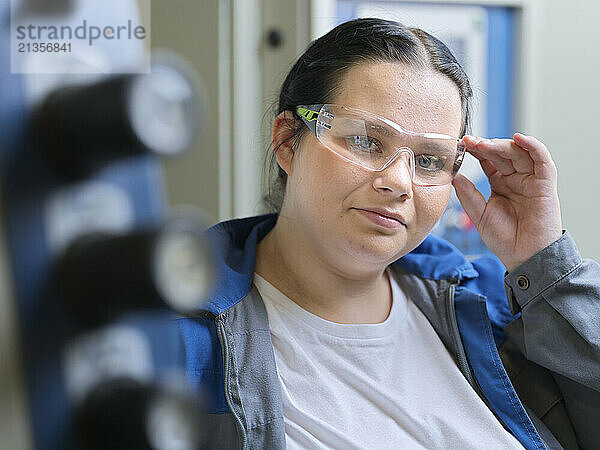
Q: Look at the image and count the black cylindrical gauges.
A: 3